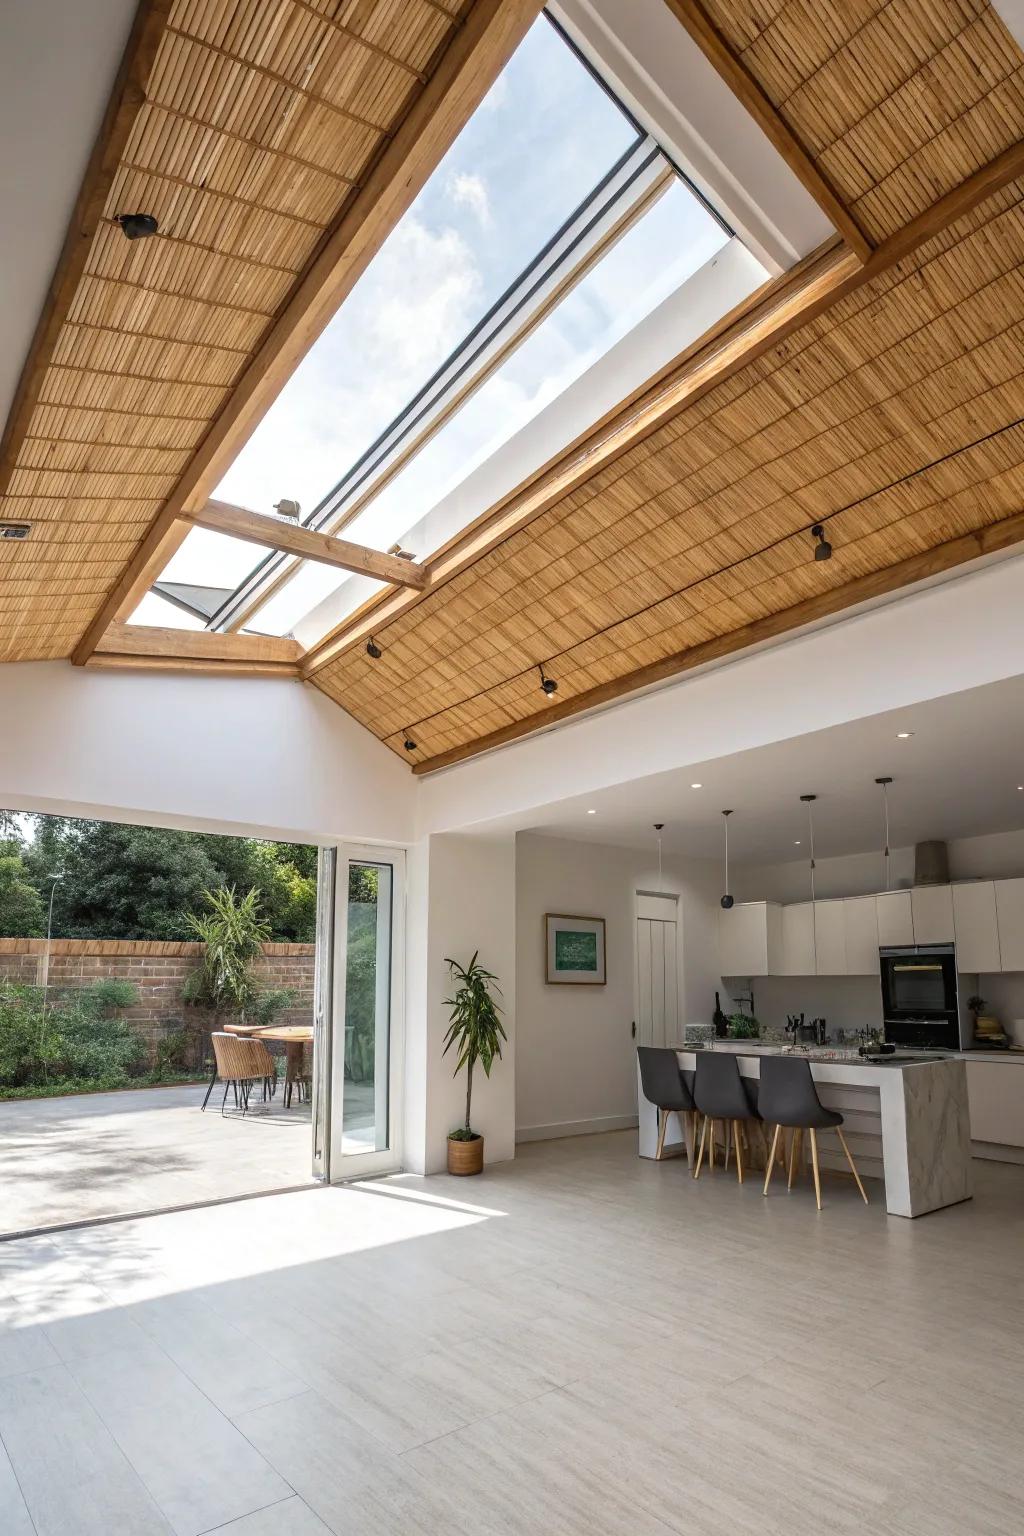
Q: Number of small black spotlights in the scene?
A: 5